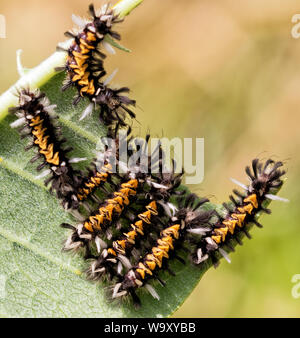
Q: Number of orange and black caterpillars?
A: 7